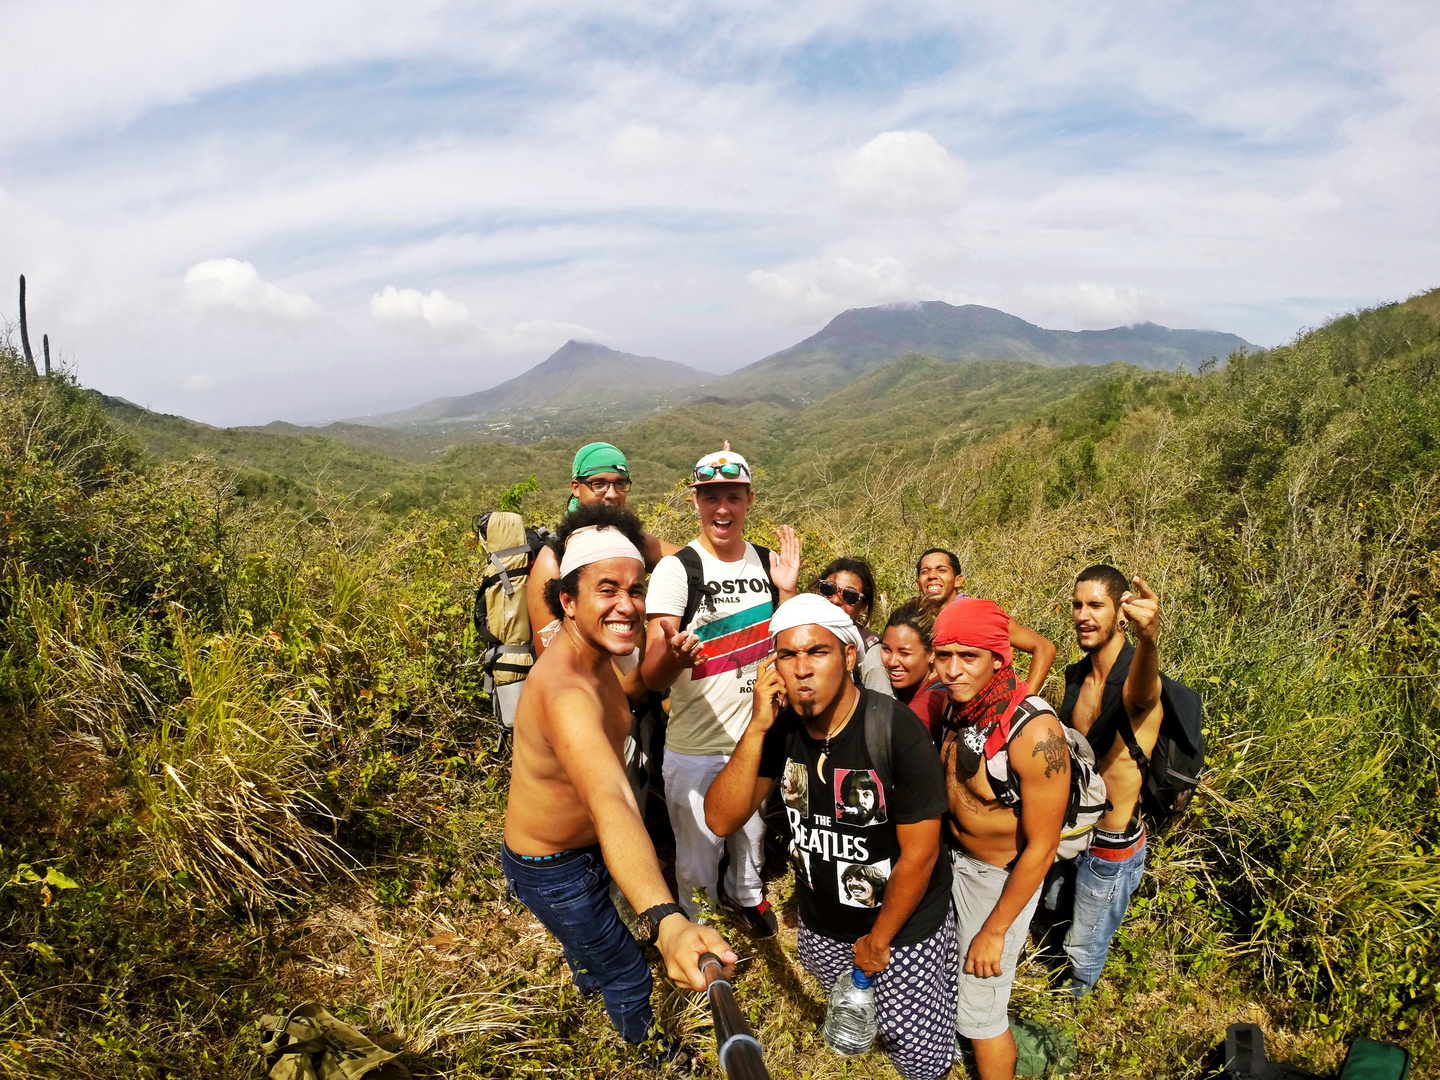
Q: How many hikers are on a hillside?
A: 9